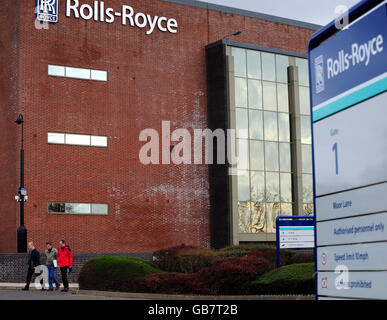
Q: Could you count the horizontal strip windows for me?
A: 3